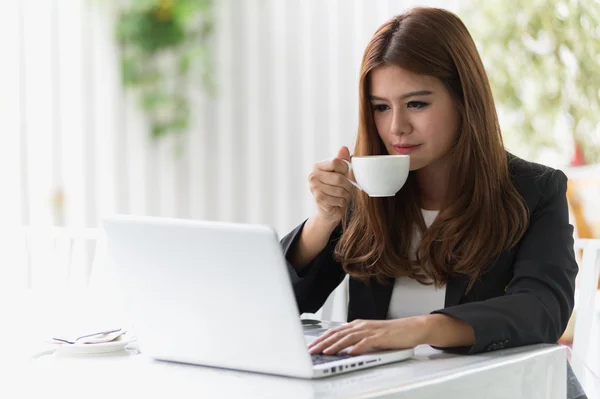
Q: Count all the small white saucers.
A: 1